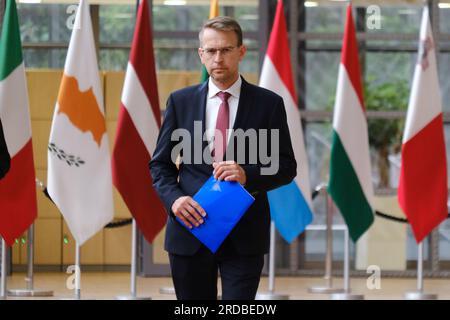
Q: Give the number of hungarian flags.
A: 1